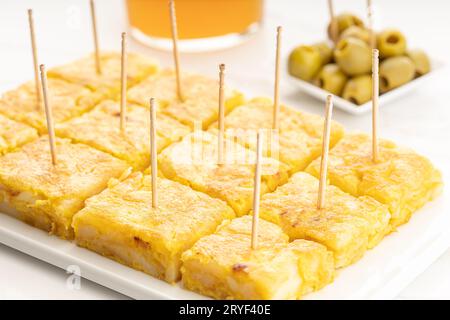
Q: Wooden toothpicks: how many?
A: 13